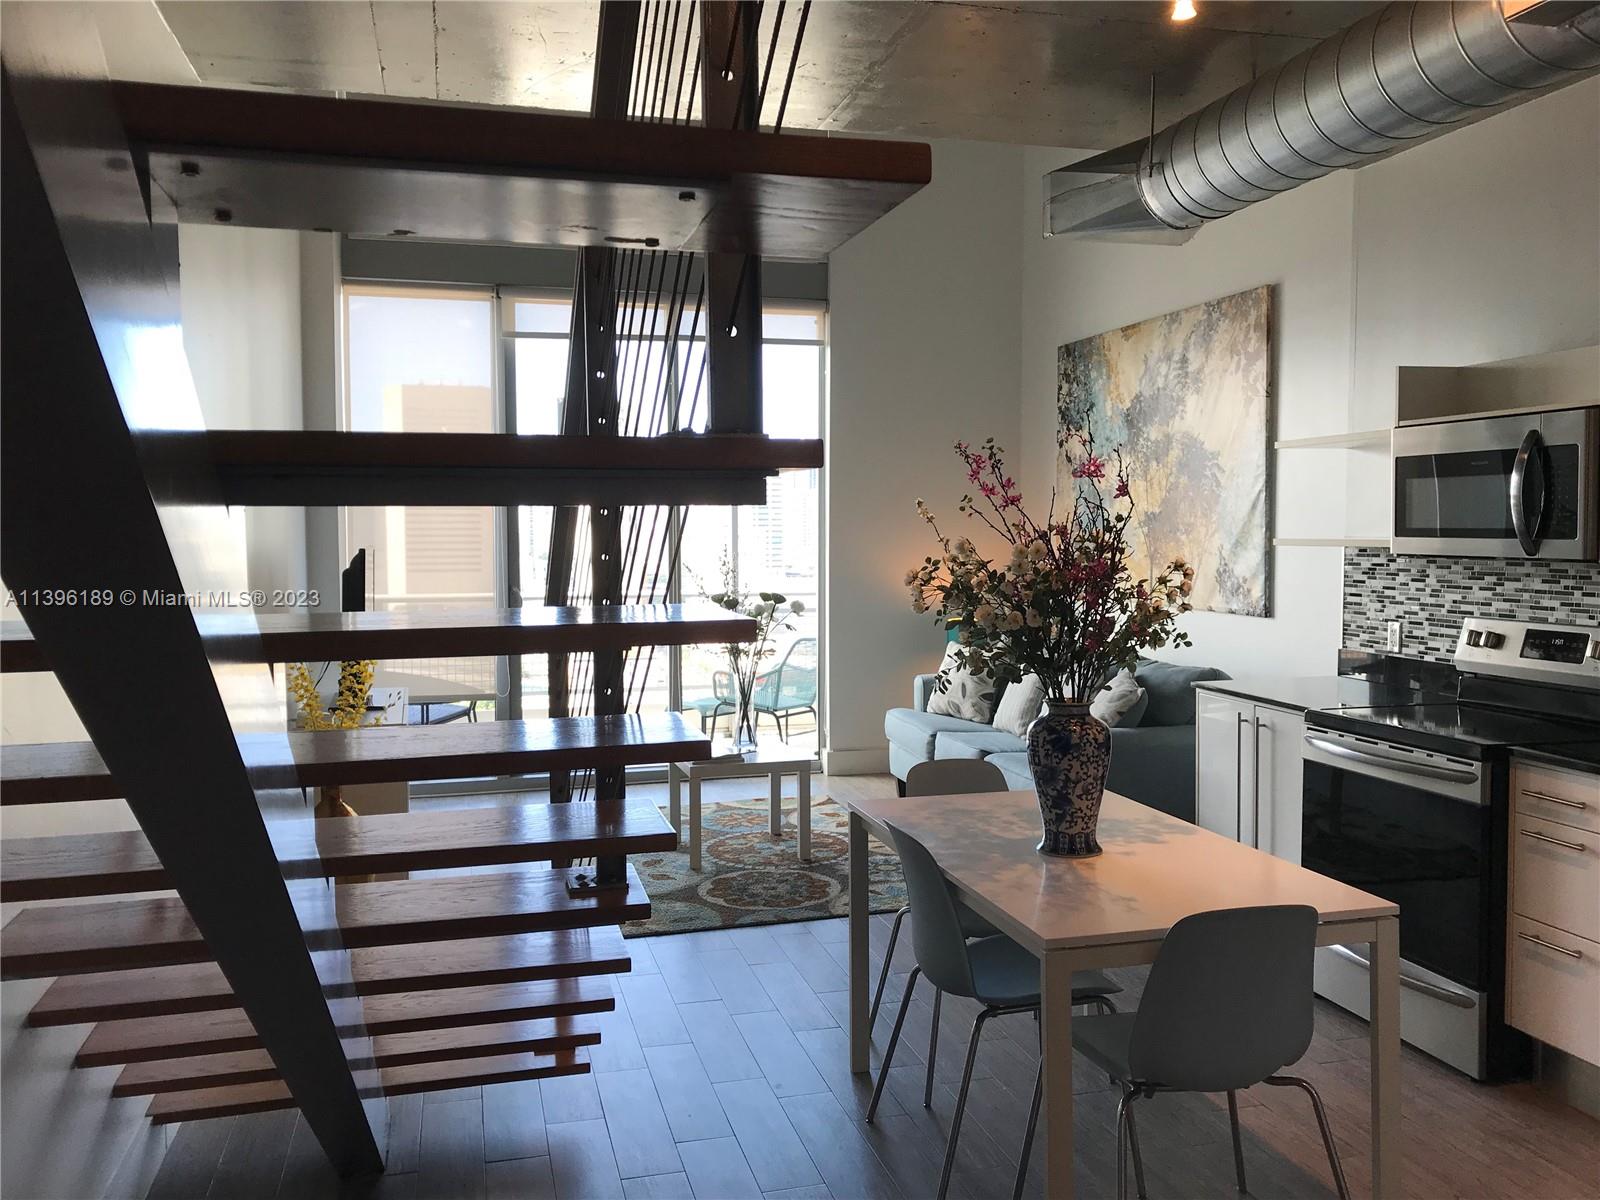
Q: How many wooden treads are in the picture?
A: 10